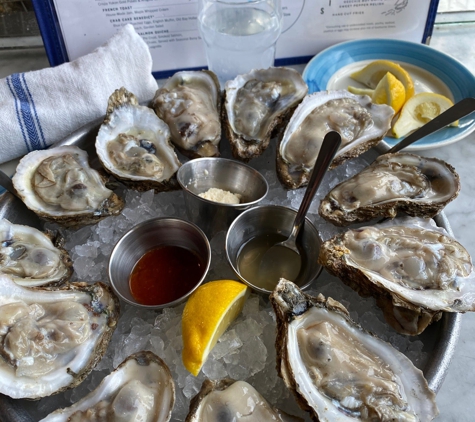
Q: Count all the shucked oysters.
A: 12